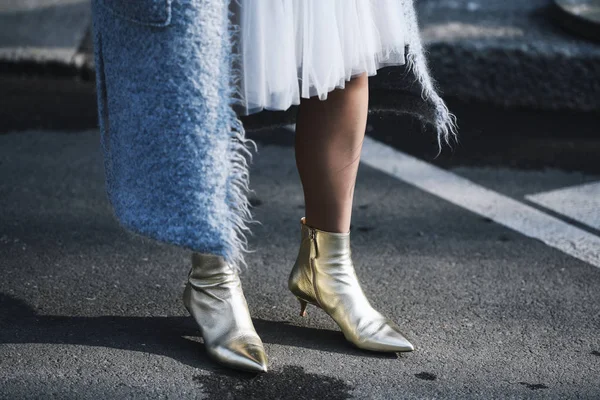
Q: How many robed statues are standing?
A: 0